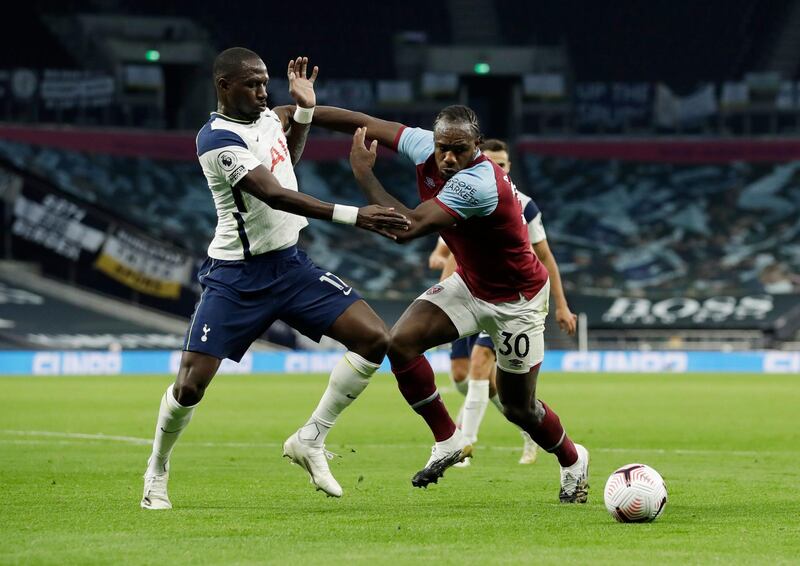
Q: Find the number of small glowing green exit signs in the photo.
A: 2